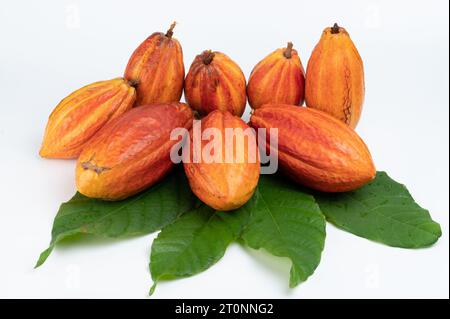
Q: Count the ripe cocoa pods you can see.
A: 8